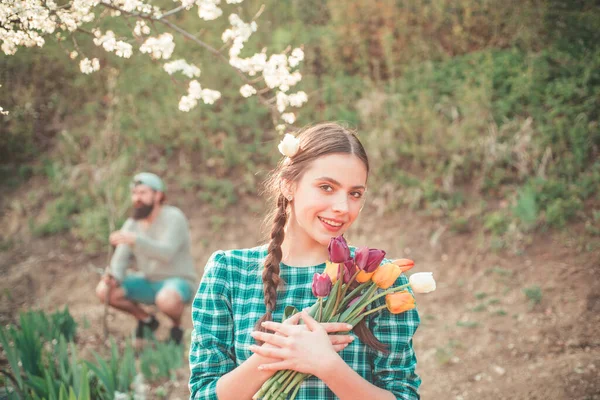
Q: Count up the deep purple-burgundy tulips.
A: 4